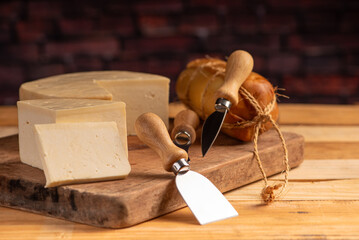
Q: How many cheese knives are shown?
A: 3